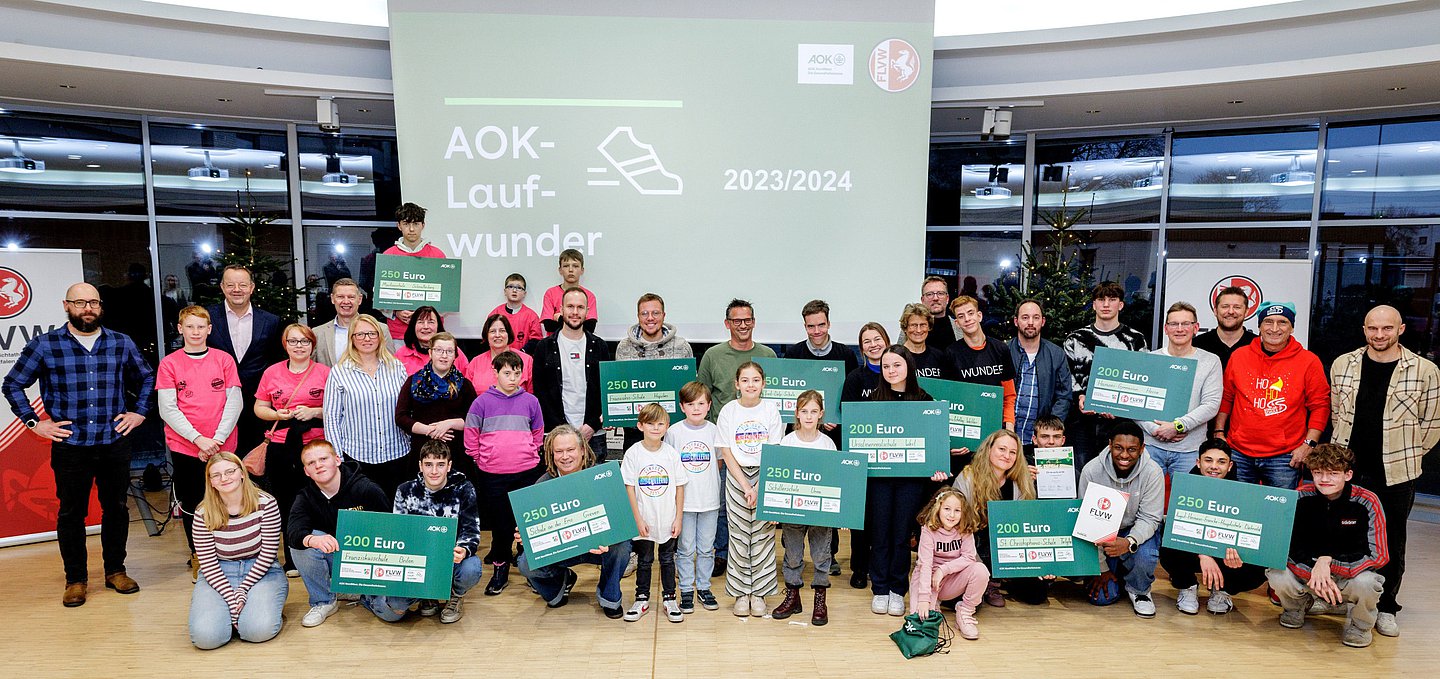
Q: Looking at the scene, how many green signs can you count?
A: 11